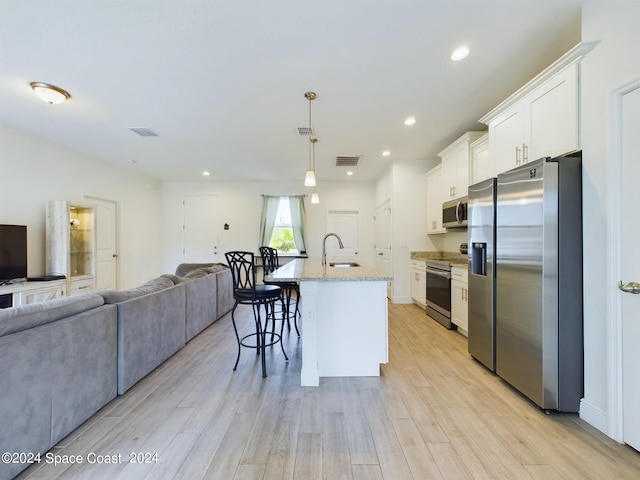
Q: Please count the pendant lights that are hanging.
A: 2